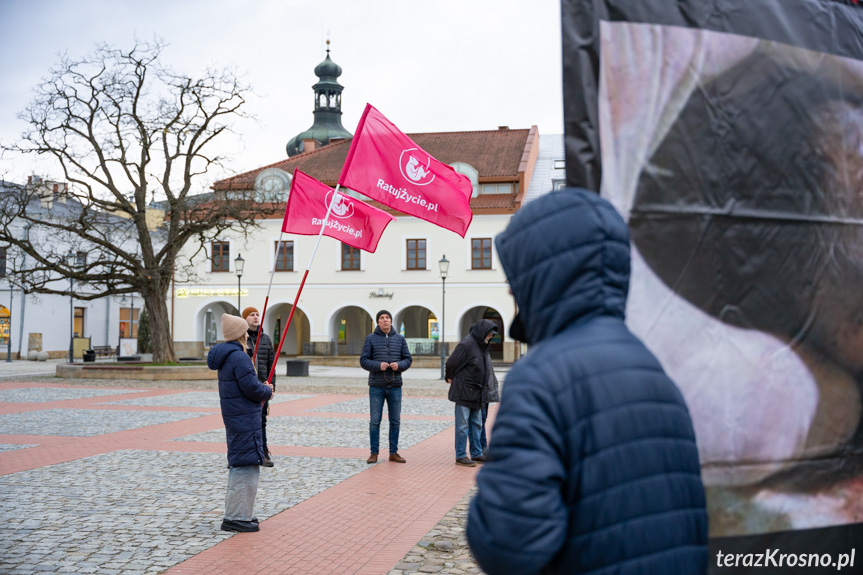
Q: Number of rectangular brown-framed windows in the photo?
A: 5